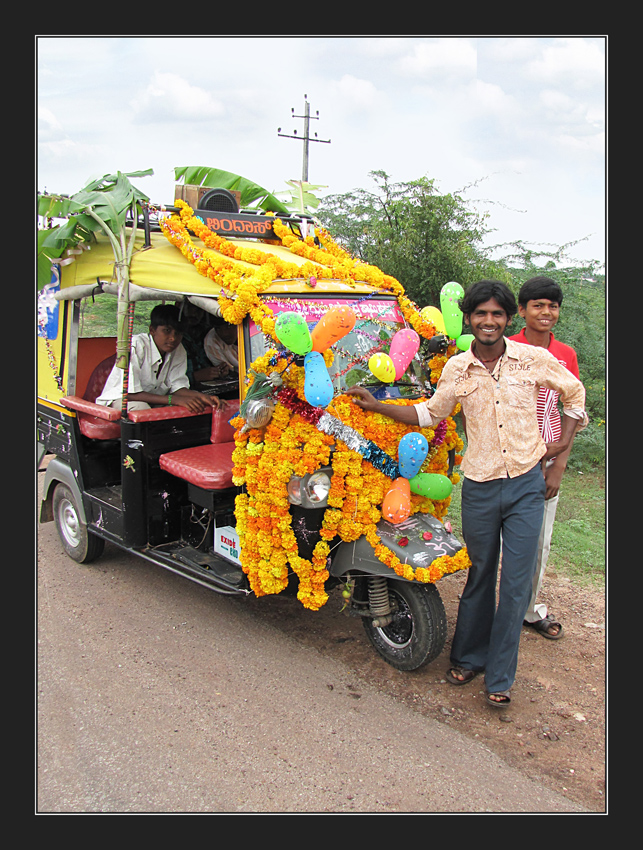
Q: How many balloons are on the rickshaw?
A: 11